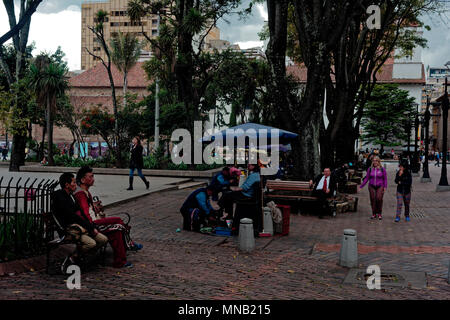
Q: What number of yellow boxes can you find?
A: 0